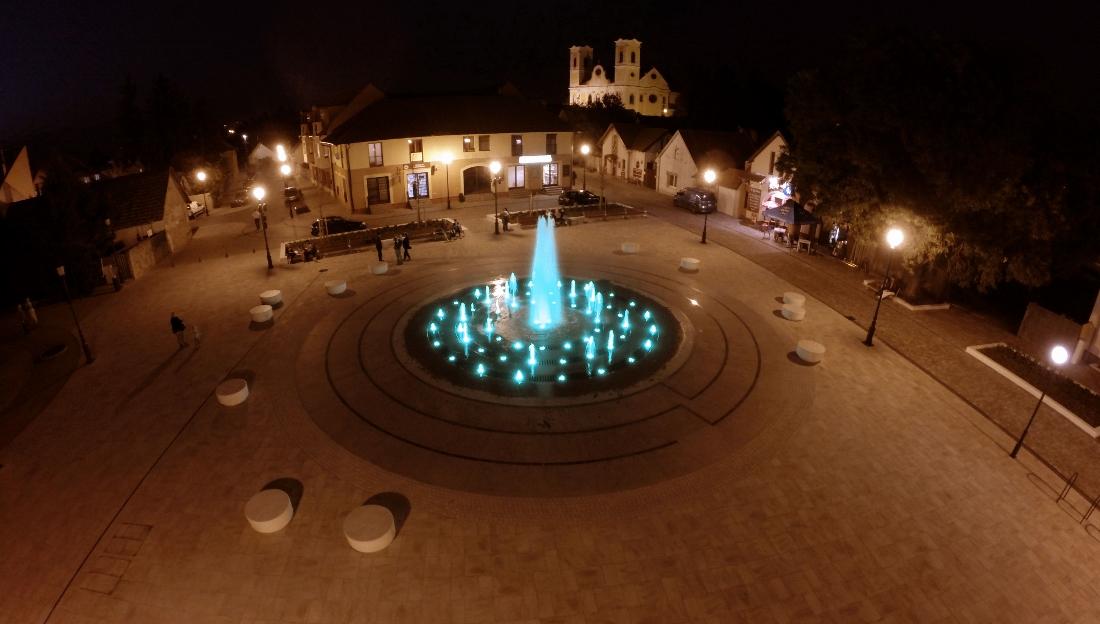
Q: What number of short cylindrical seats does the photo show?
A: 12